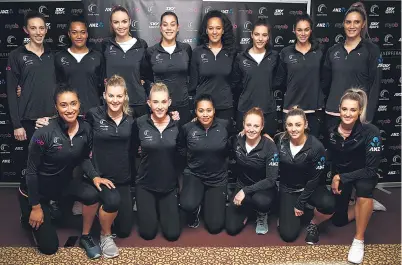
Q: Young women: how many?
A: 15